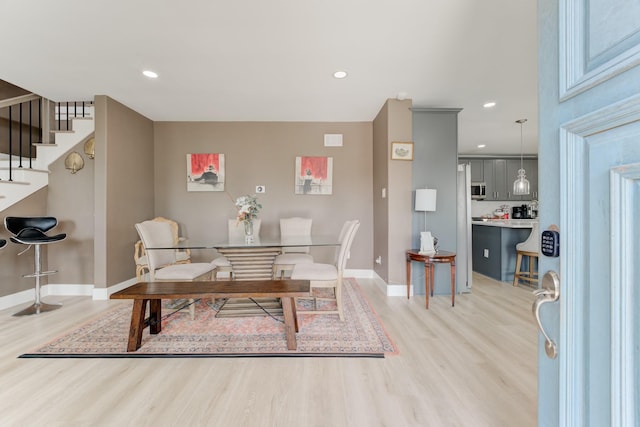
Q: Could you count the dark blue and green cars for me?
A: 0